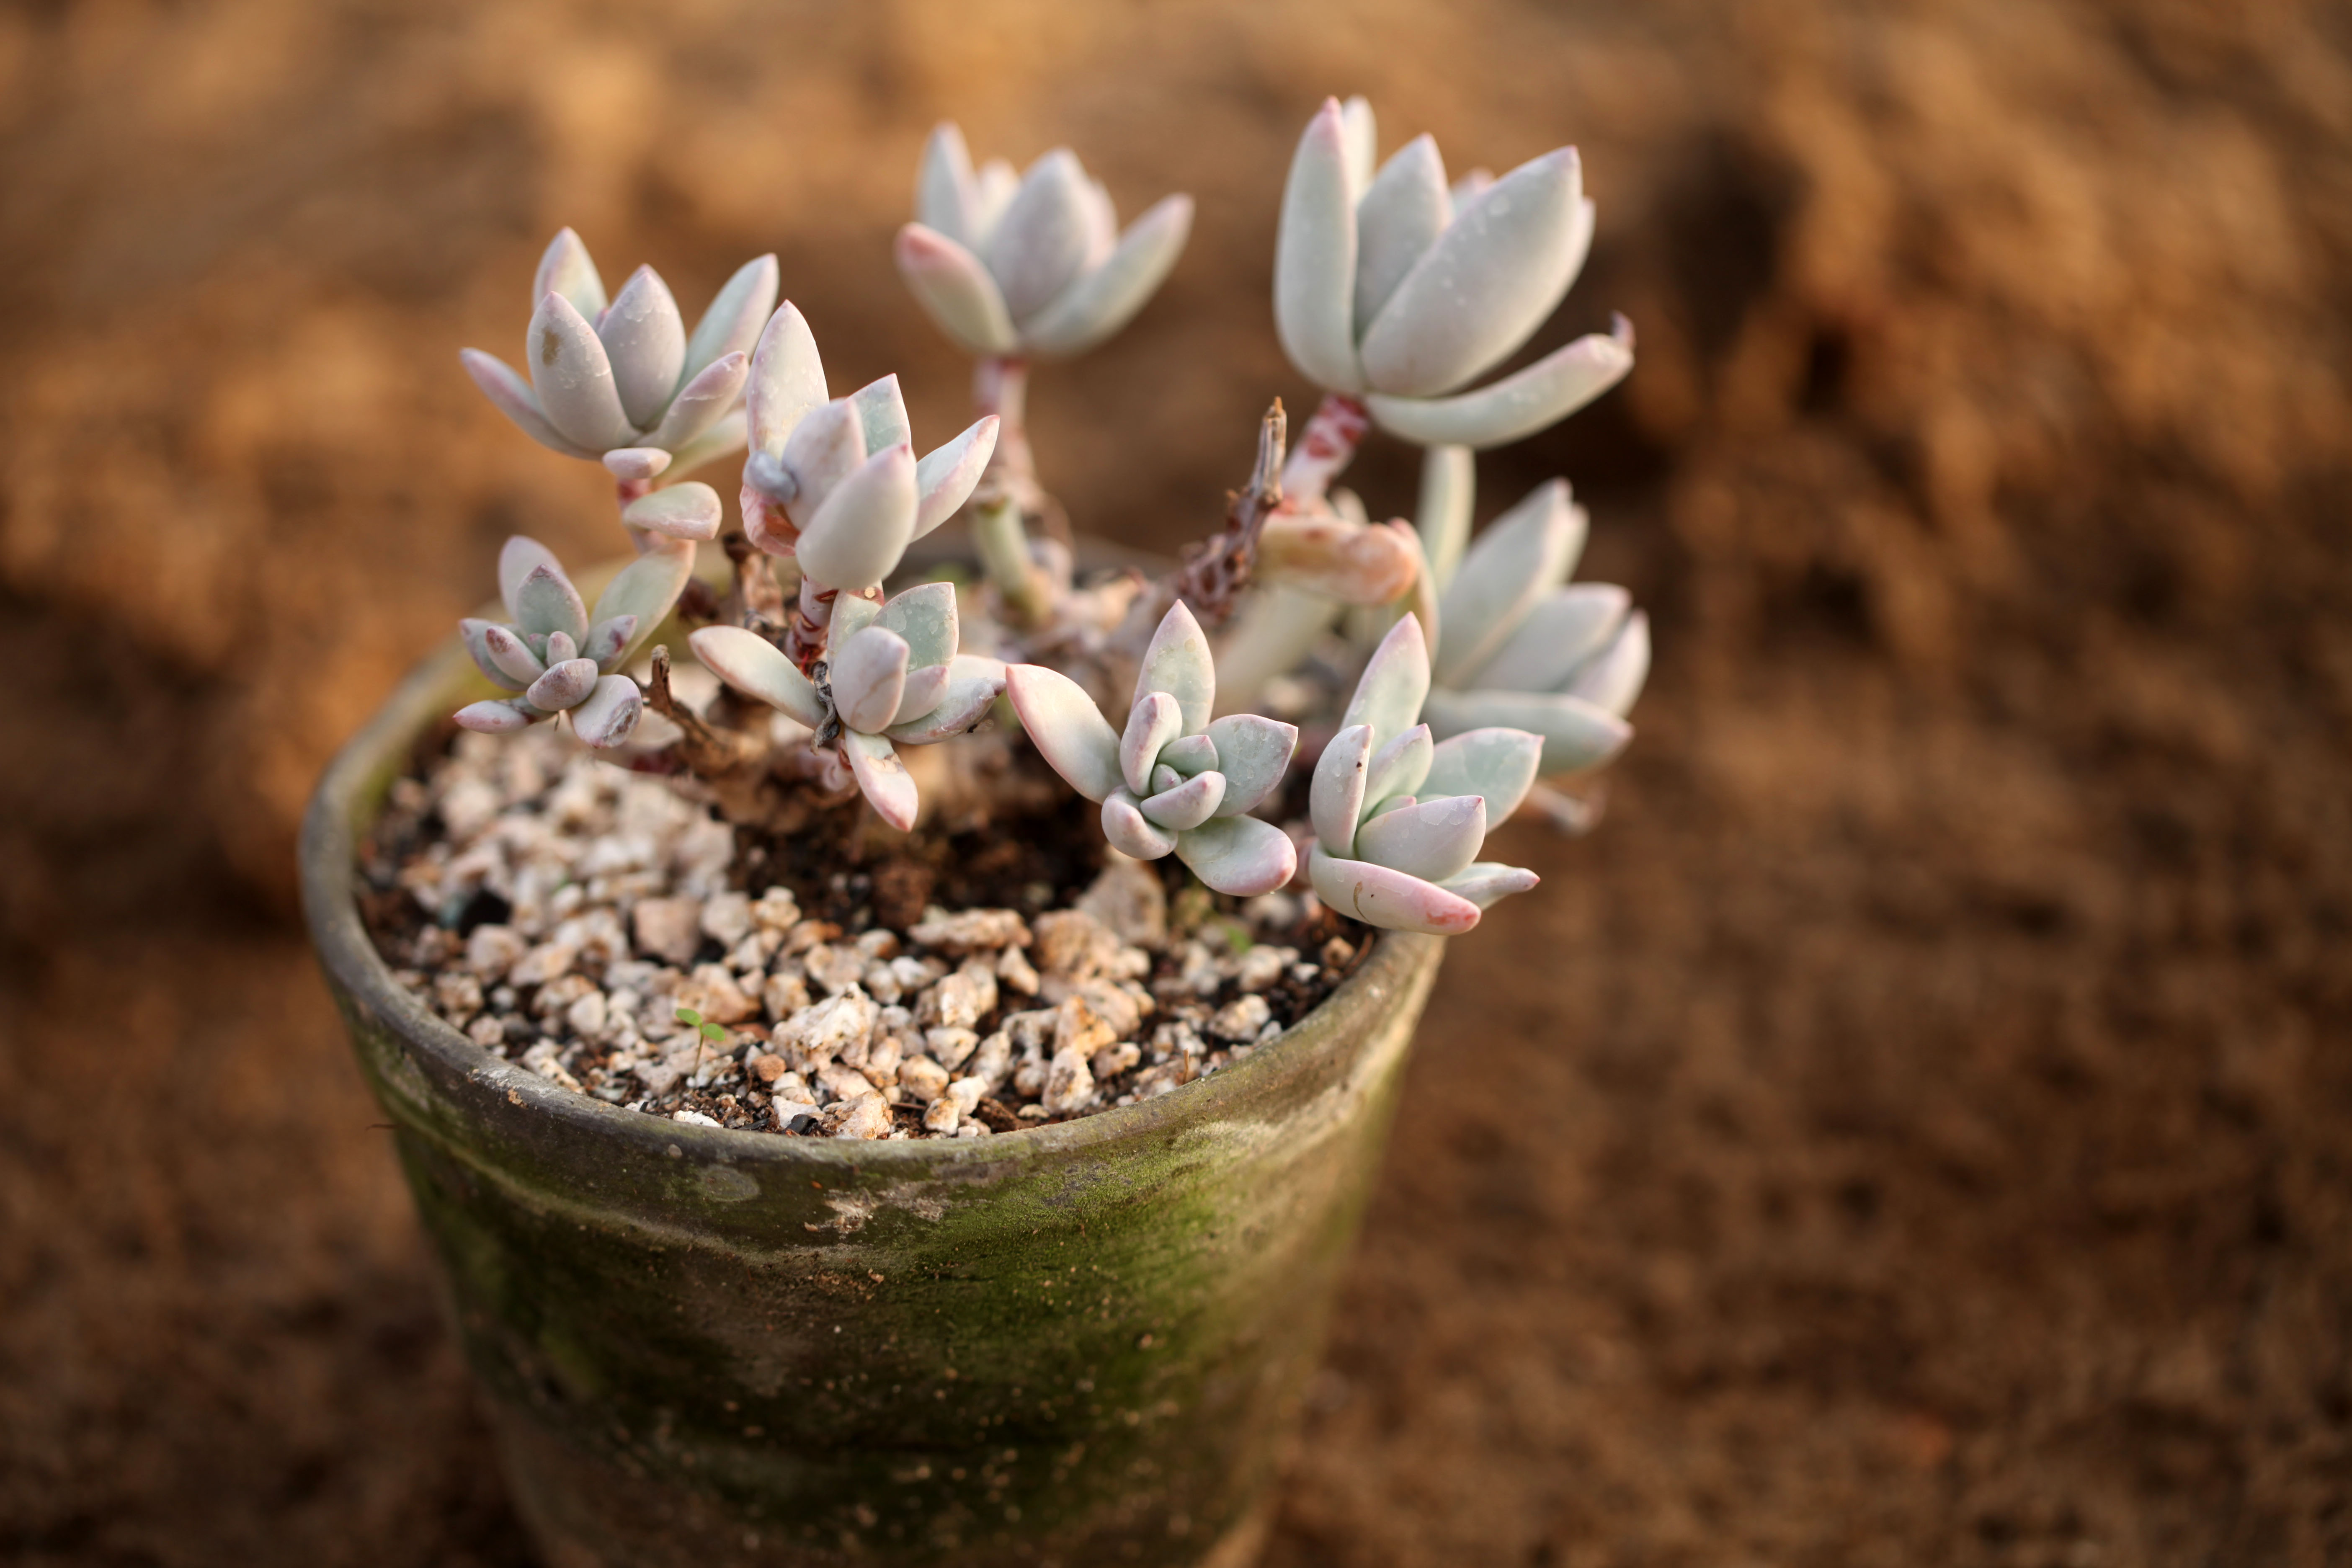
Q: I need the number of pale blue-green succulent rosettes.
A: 9